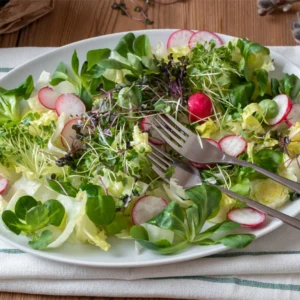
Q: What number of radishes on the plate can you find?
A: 14